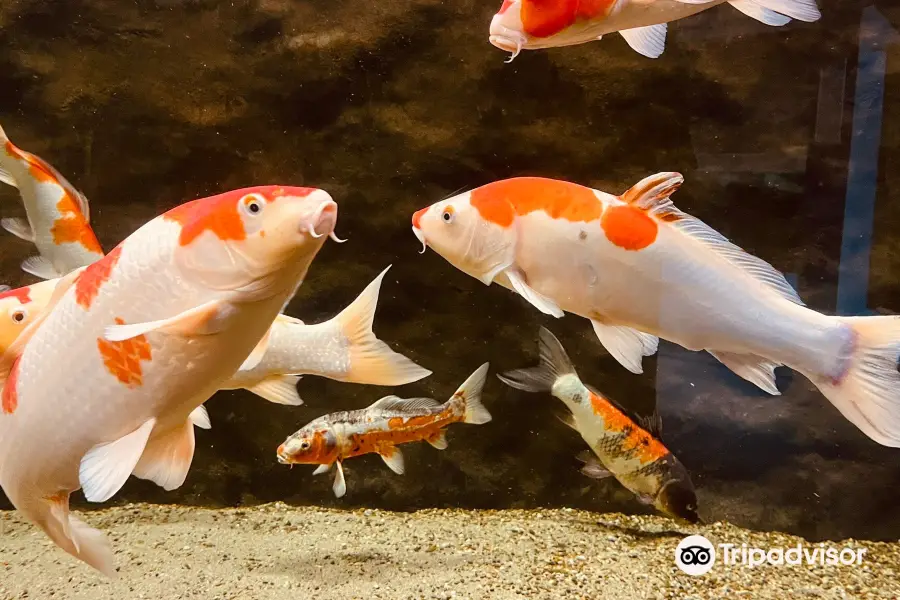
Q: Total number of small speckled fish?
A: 2